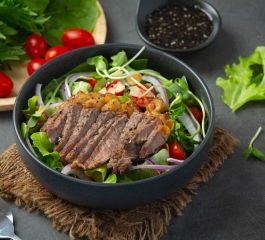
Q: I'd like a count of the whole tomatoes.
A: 5